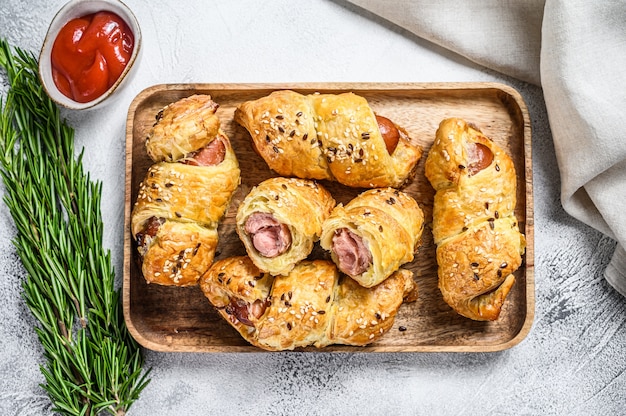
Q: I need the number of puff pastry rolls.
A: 6